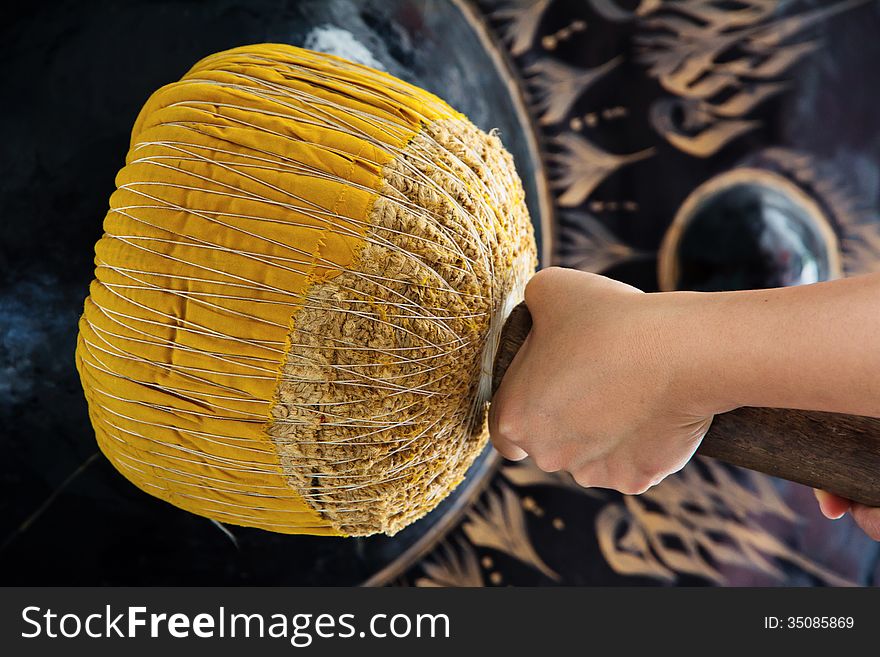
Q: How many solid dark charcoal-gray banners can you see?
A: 1